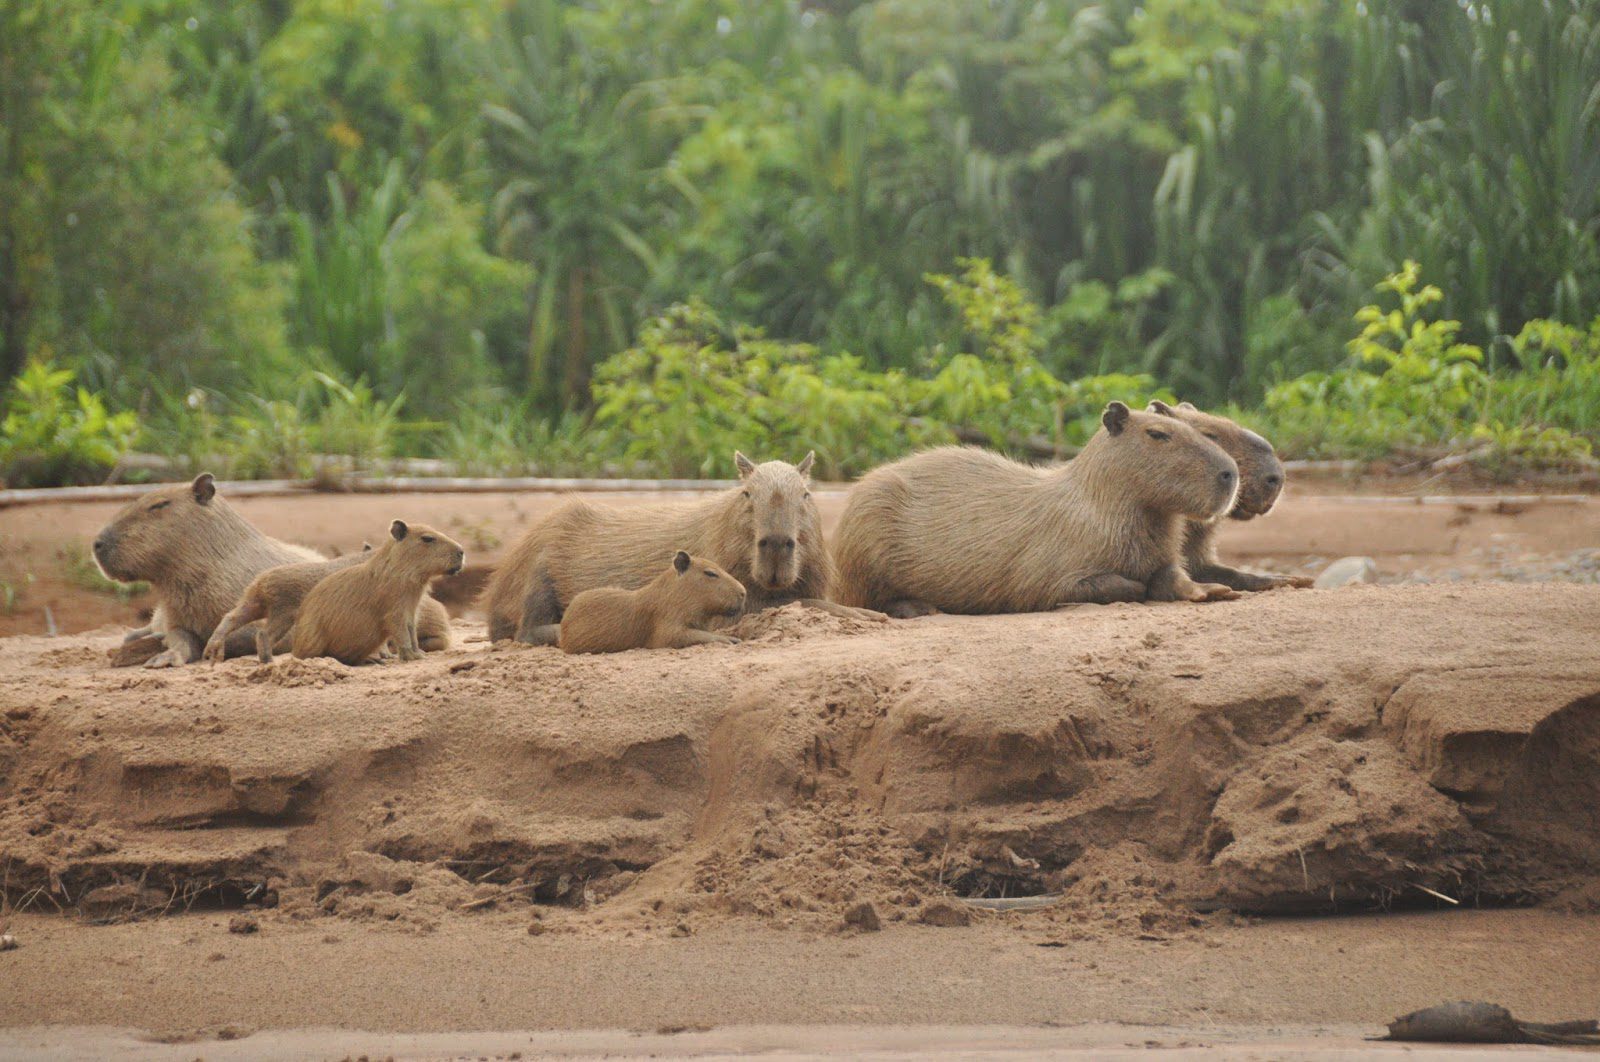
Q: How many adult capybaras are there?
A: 4